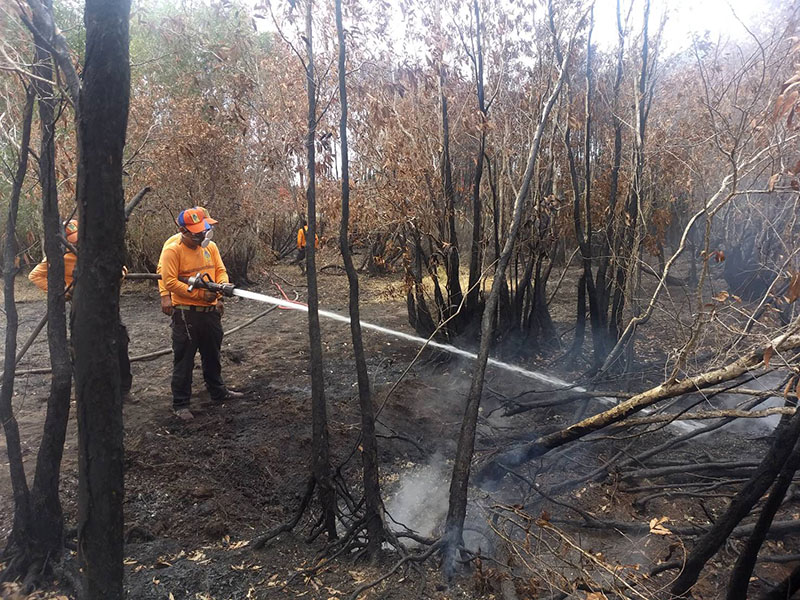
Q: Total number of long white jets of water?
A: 1